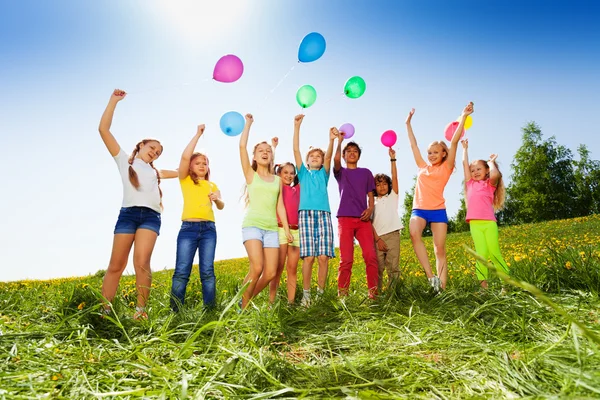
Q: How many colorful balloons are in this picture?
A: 9